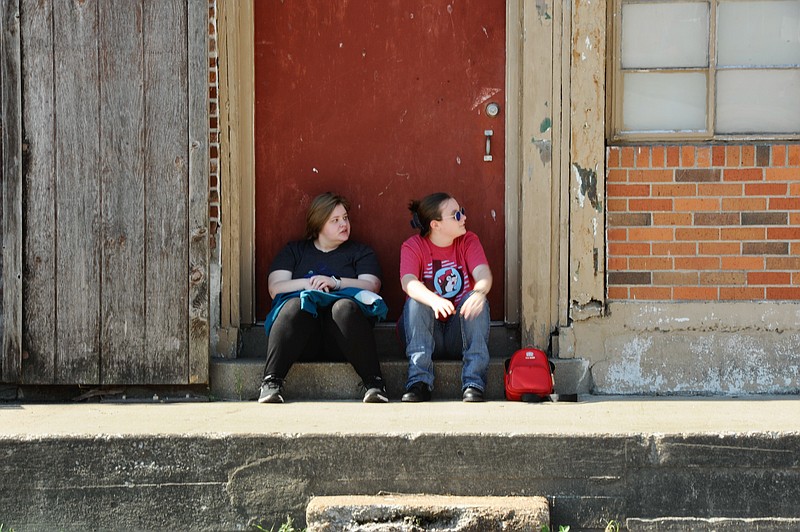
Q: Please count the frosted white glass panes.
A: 4